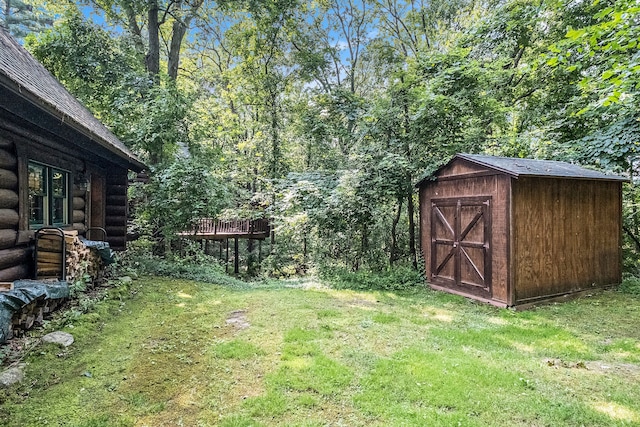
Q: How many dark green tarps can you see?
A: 2